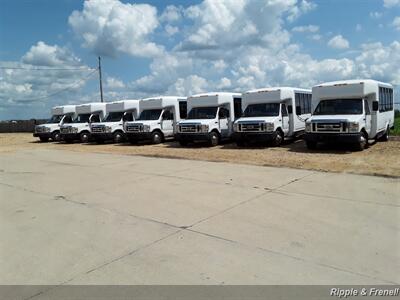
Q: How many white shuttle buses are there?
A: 7